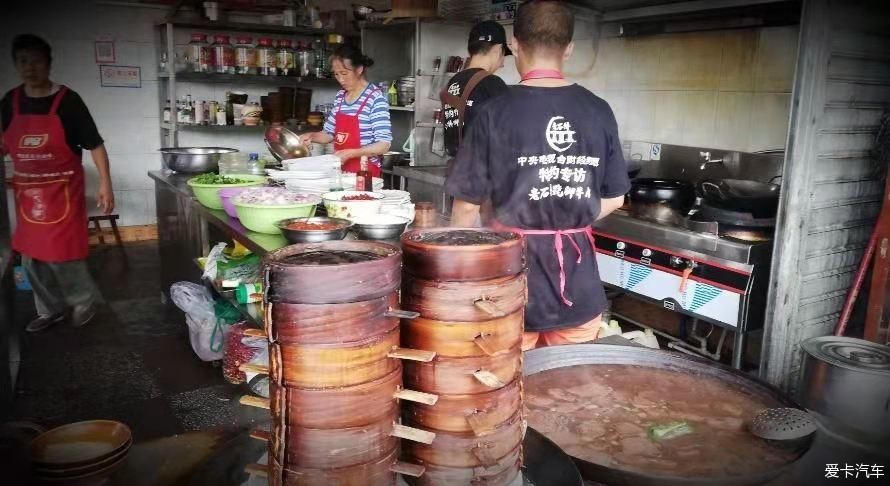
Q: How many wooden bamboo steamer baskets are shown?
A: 13